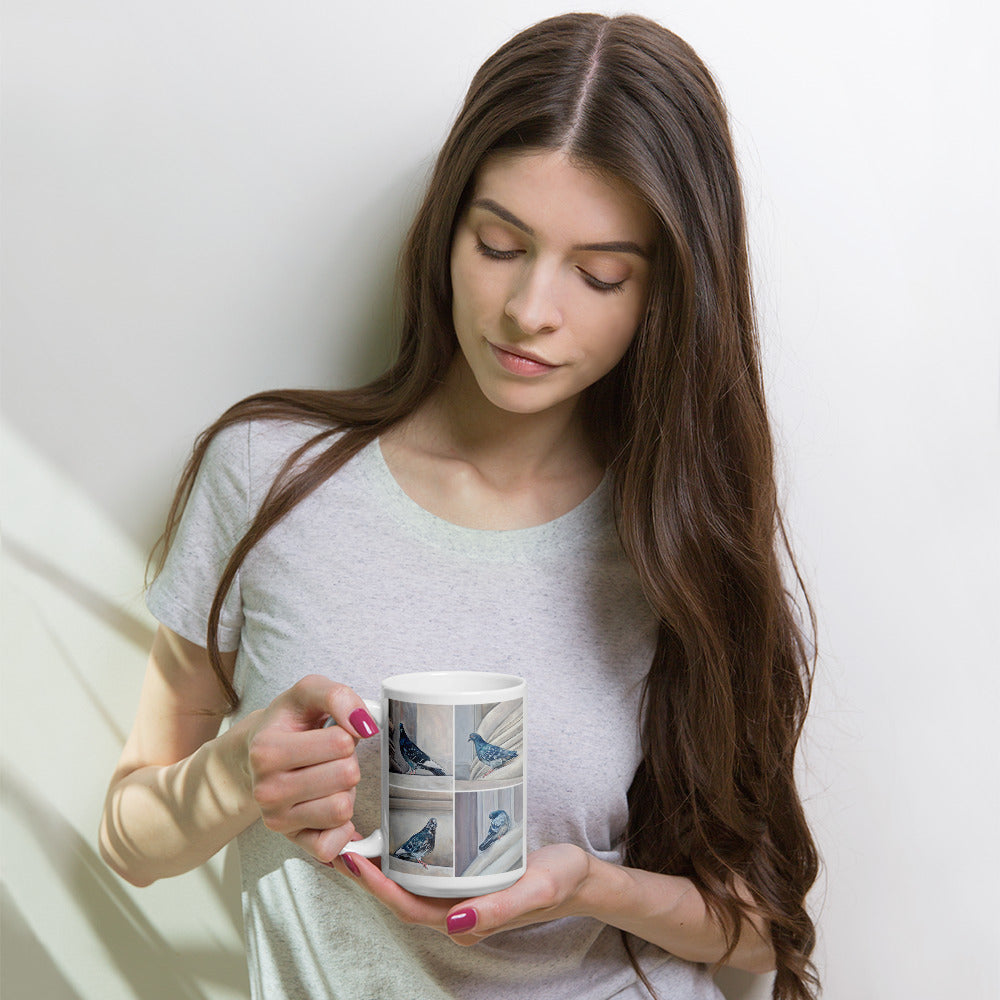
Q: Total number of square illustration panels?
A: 4